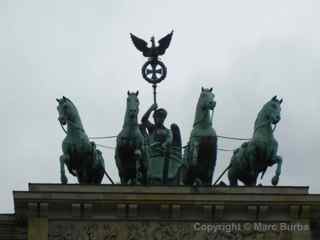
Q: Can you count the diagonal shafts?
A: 2